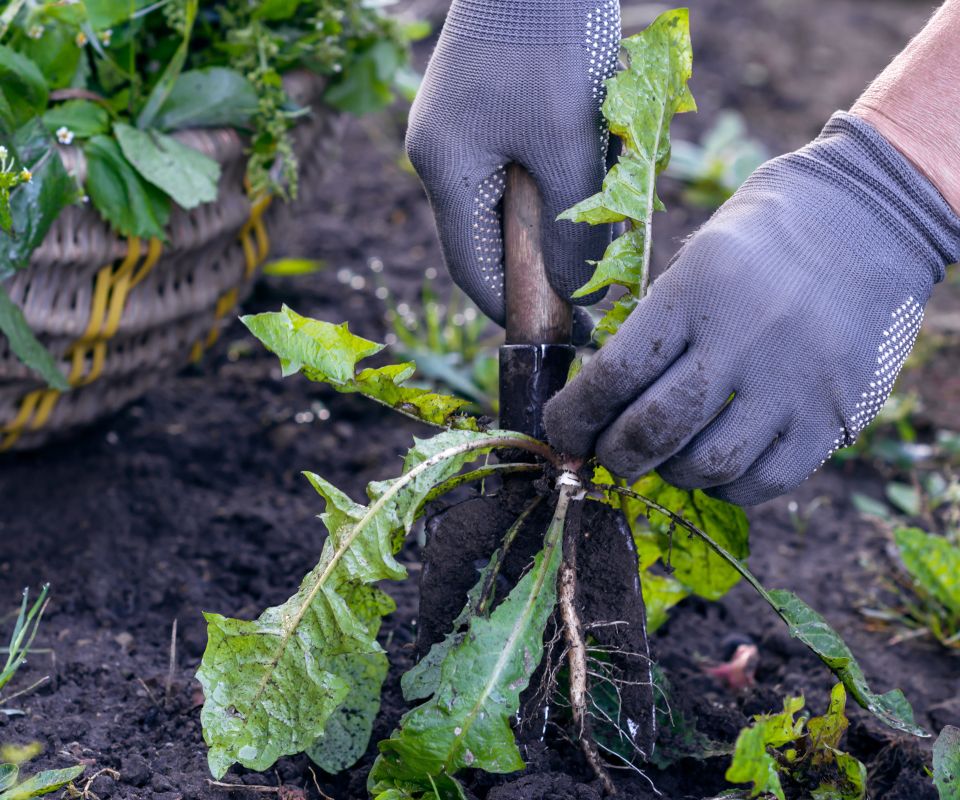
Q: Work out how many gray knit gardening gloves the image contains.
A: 2